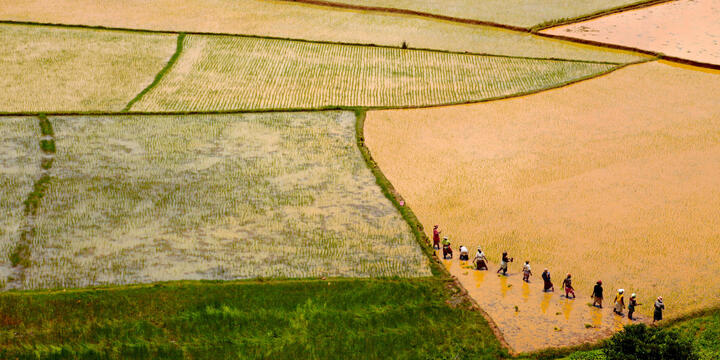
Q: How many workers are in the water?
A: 12